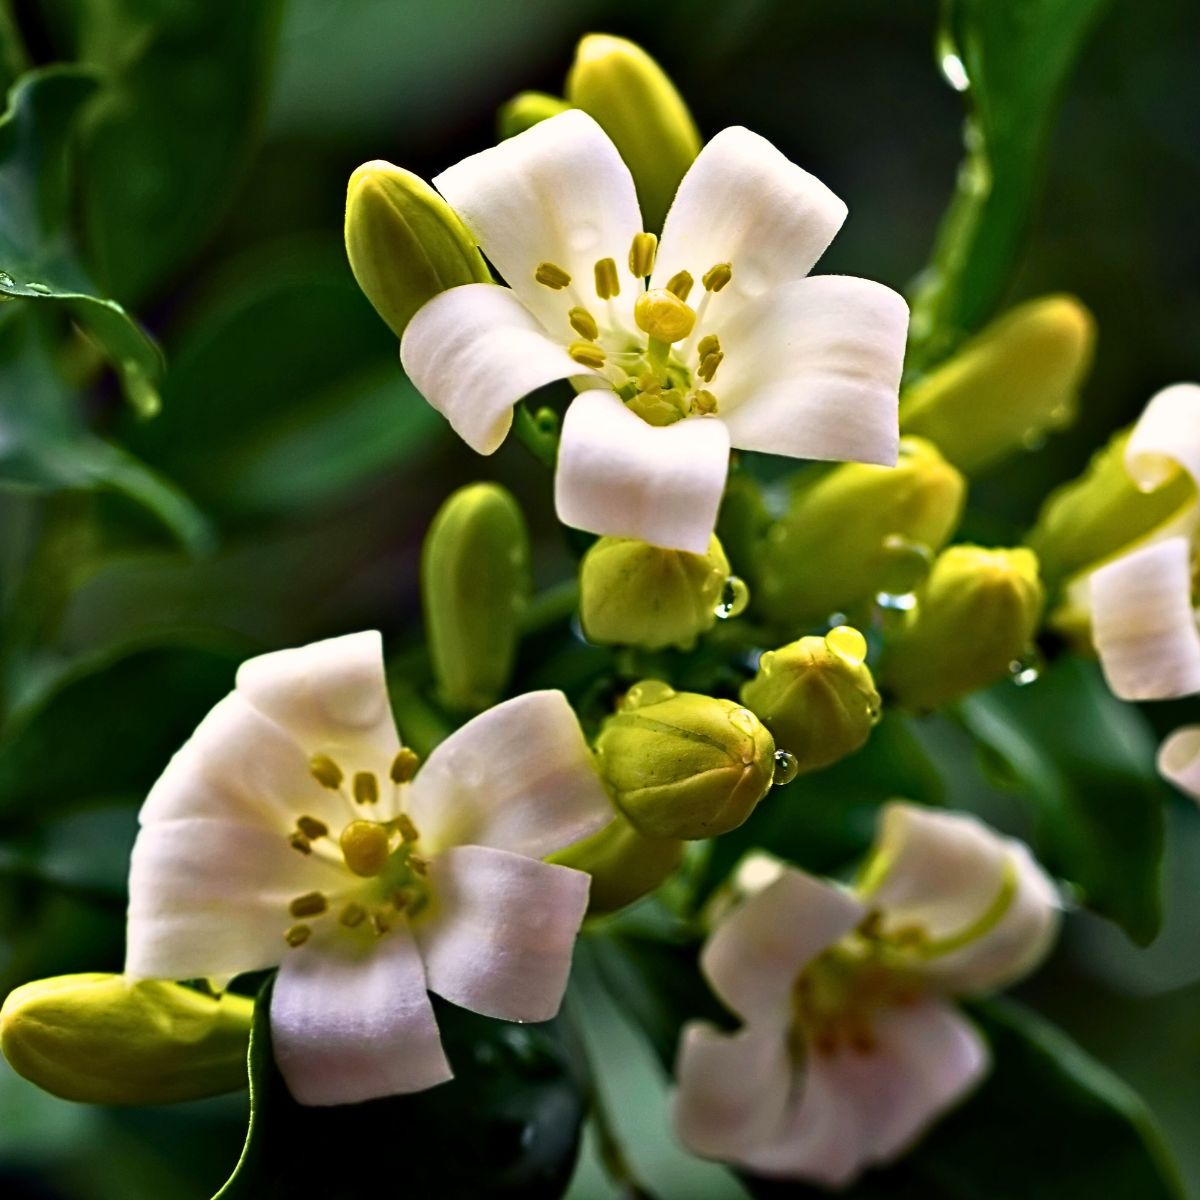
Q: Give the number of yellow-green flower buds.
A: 13